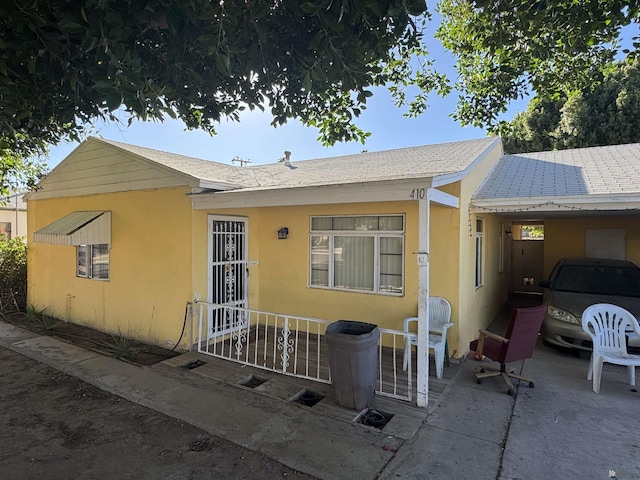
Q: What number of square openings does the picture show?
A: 4